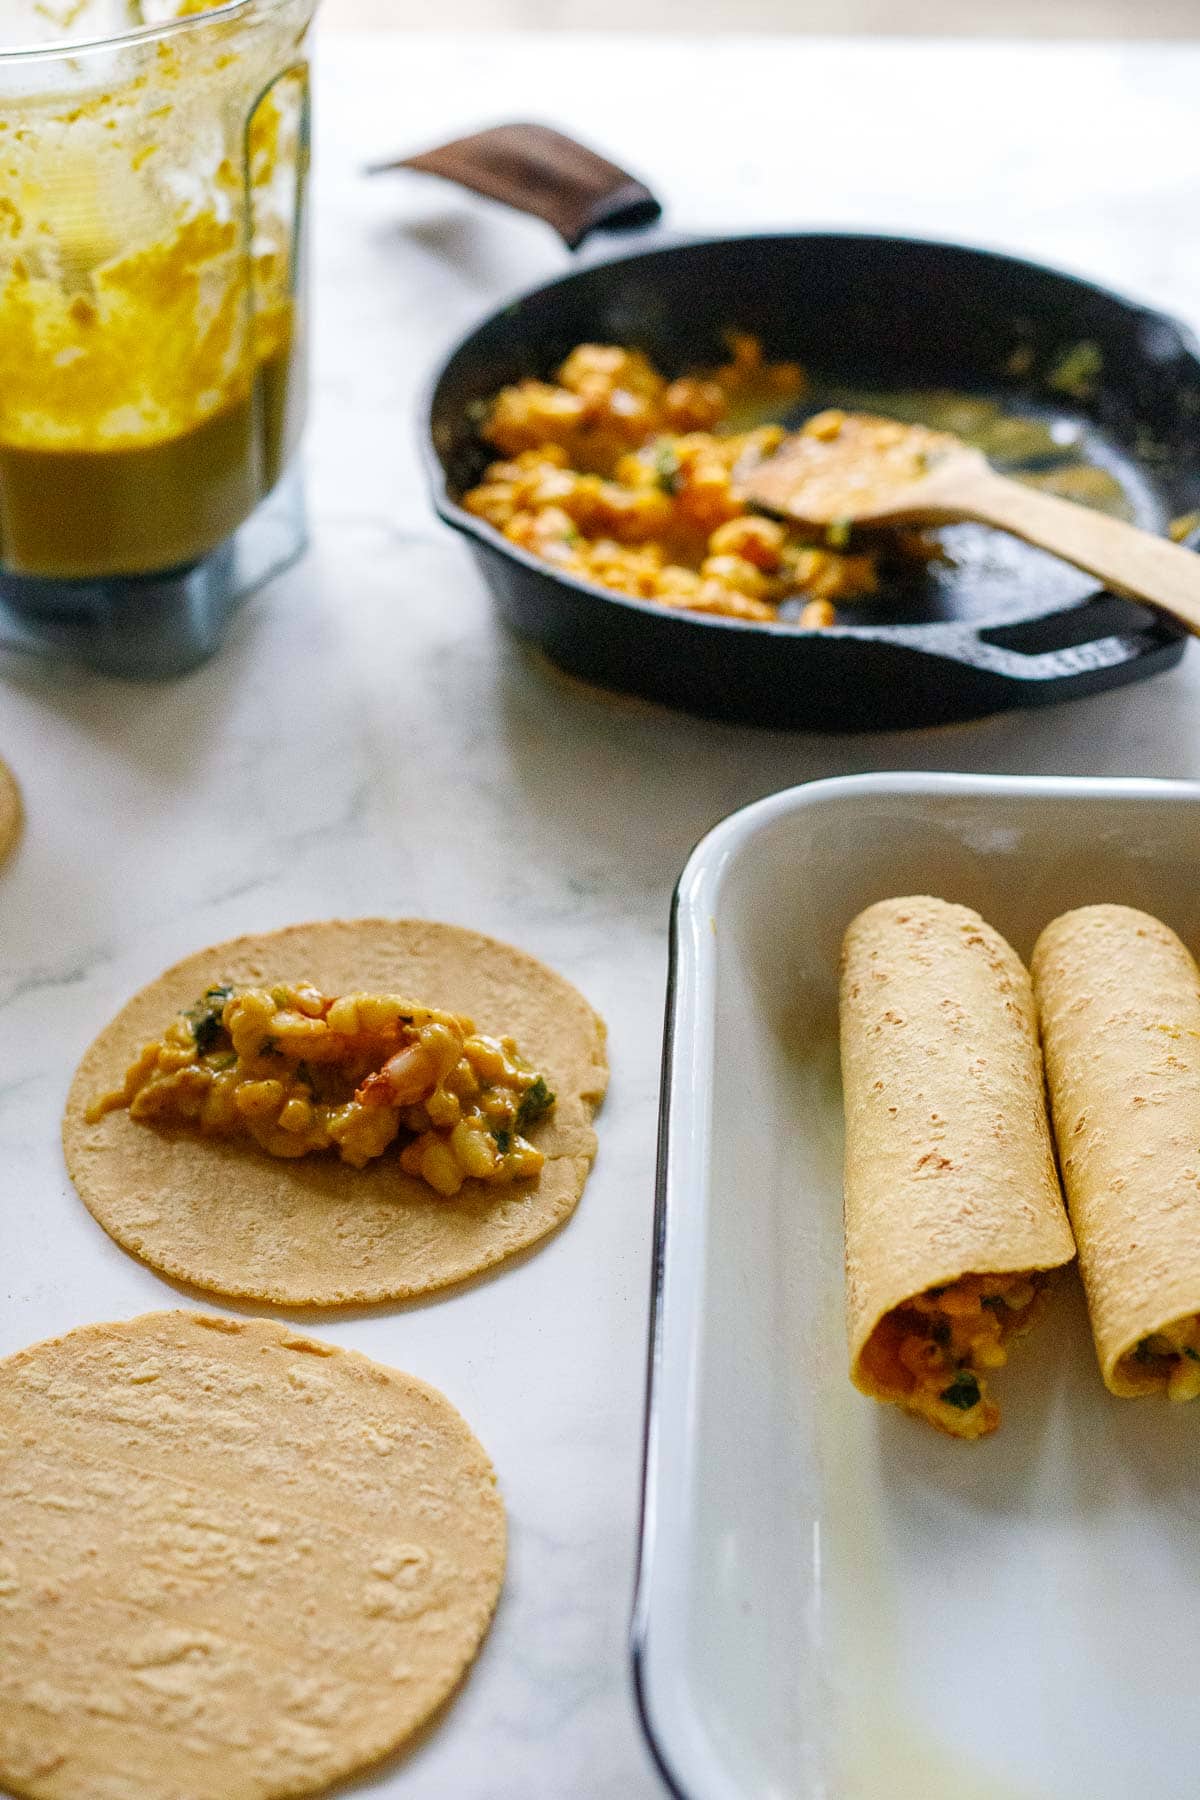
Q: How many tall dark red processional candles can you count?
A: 0